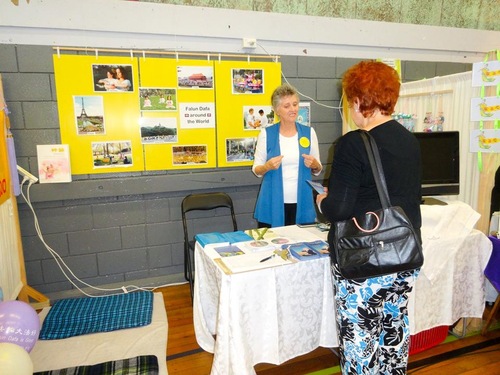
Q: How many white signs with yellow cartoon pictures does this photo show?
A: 3